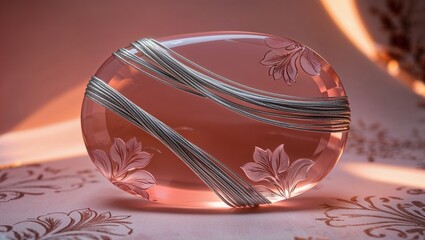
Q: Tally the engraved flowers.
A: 3